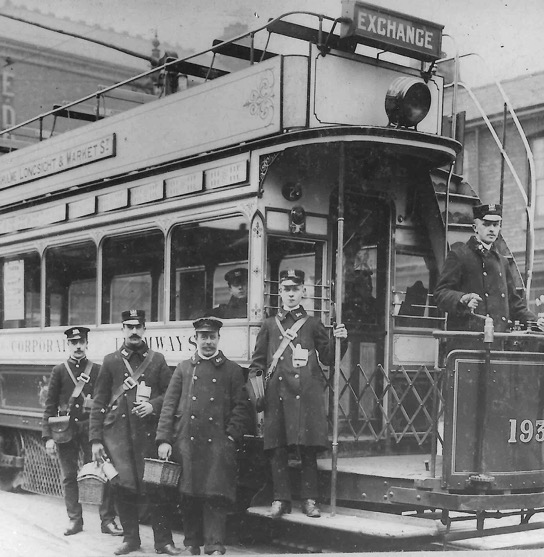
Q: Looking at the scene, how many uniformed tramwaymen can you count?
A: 6